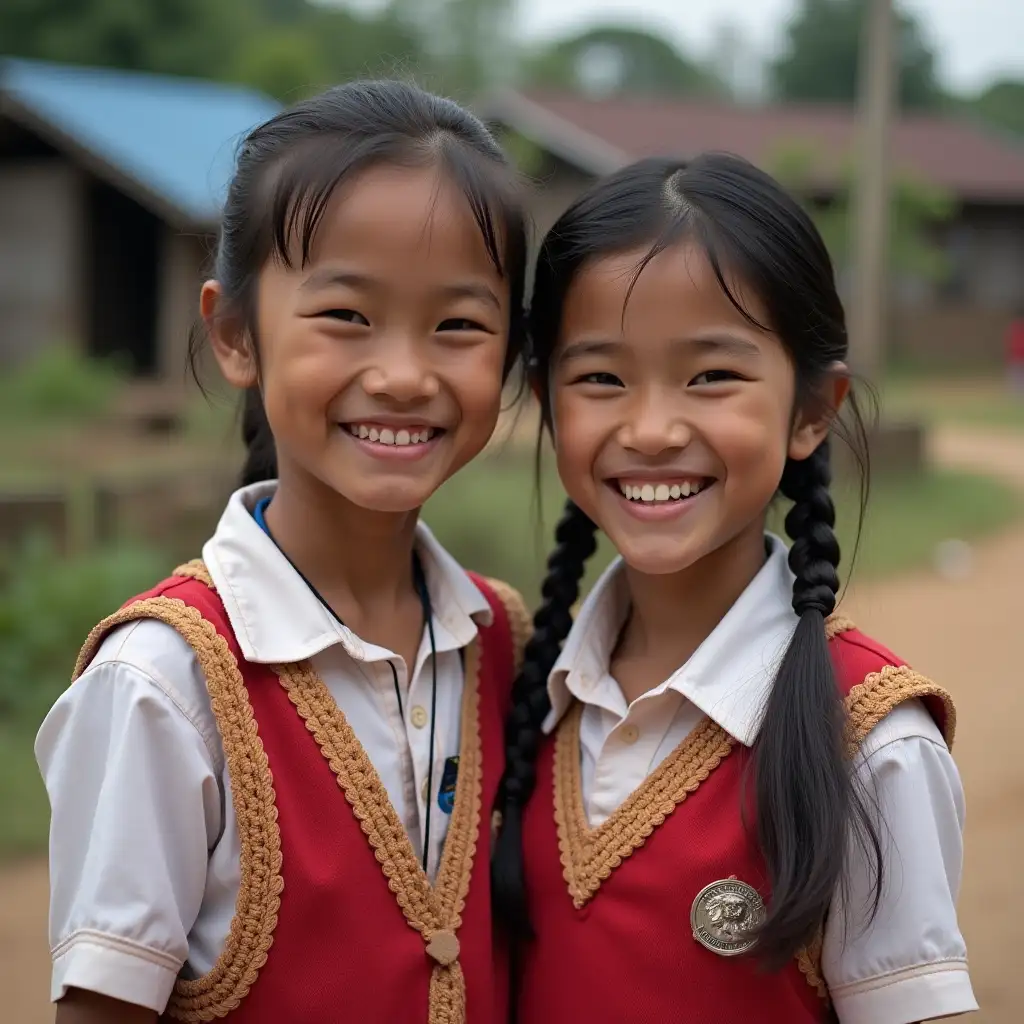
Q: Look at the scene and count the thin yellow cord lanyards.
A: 0